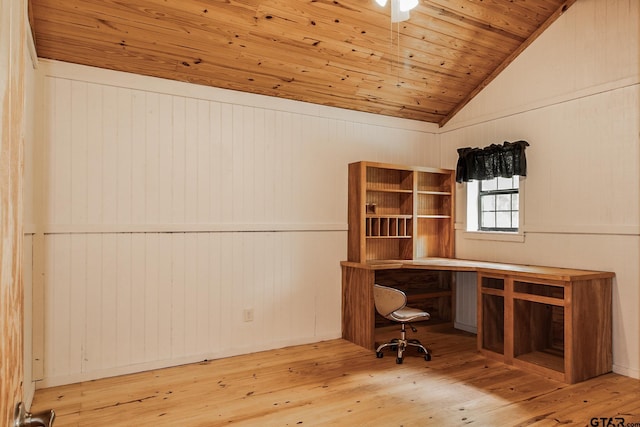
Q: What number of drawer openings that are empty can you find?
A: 2